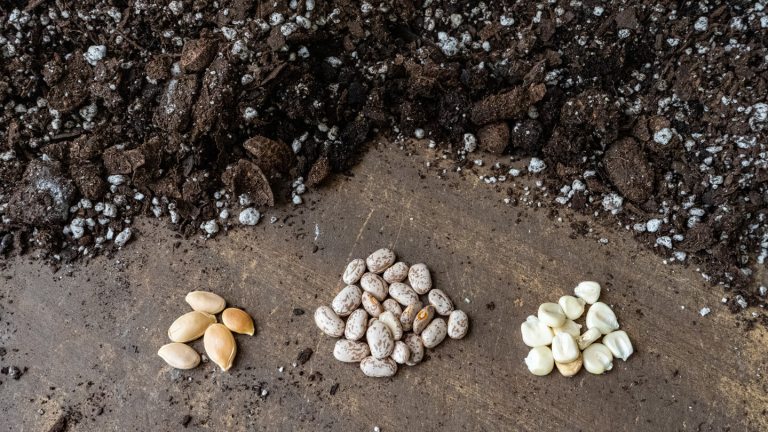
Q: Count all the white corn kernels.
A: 12